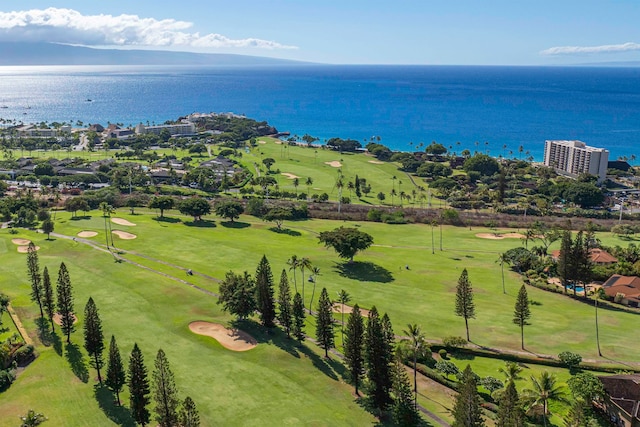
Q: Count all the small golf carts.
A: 3